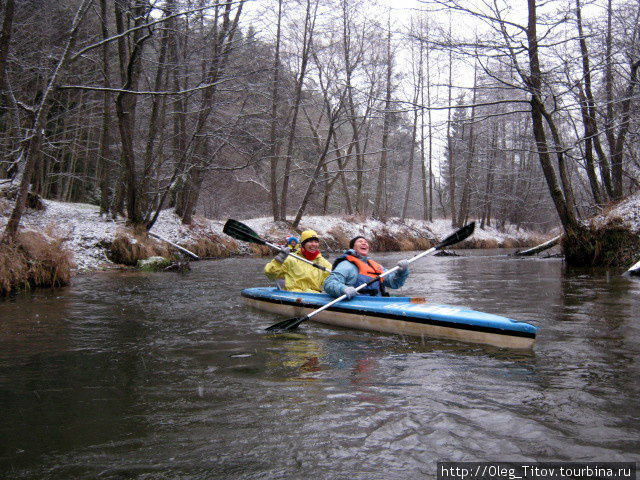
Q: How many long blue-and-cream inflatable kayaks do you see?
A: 1